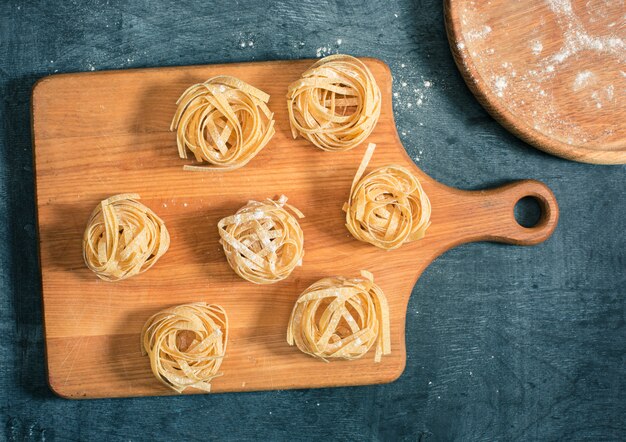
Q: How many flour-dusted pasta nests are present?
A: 7